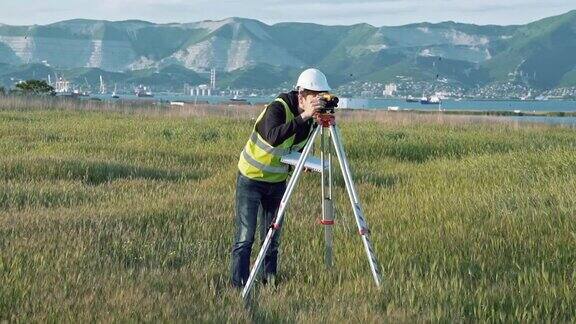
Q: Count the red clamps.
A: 3